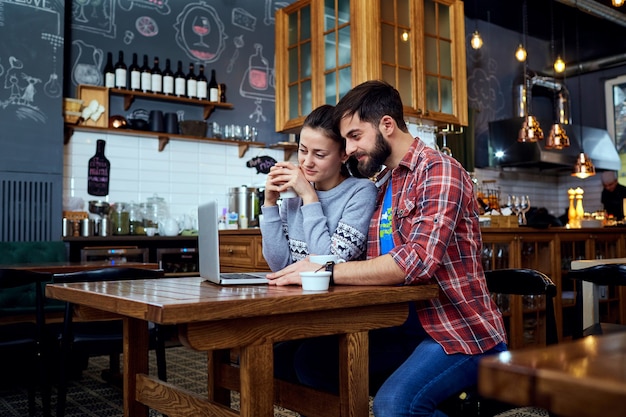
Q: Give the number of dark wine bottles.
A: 10